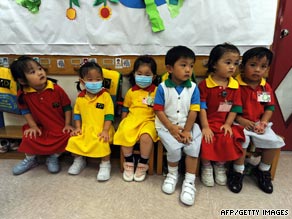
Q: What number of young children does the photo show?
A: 6